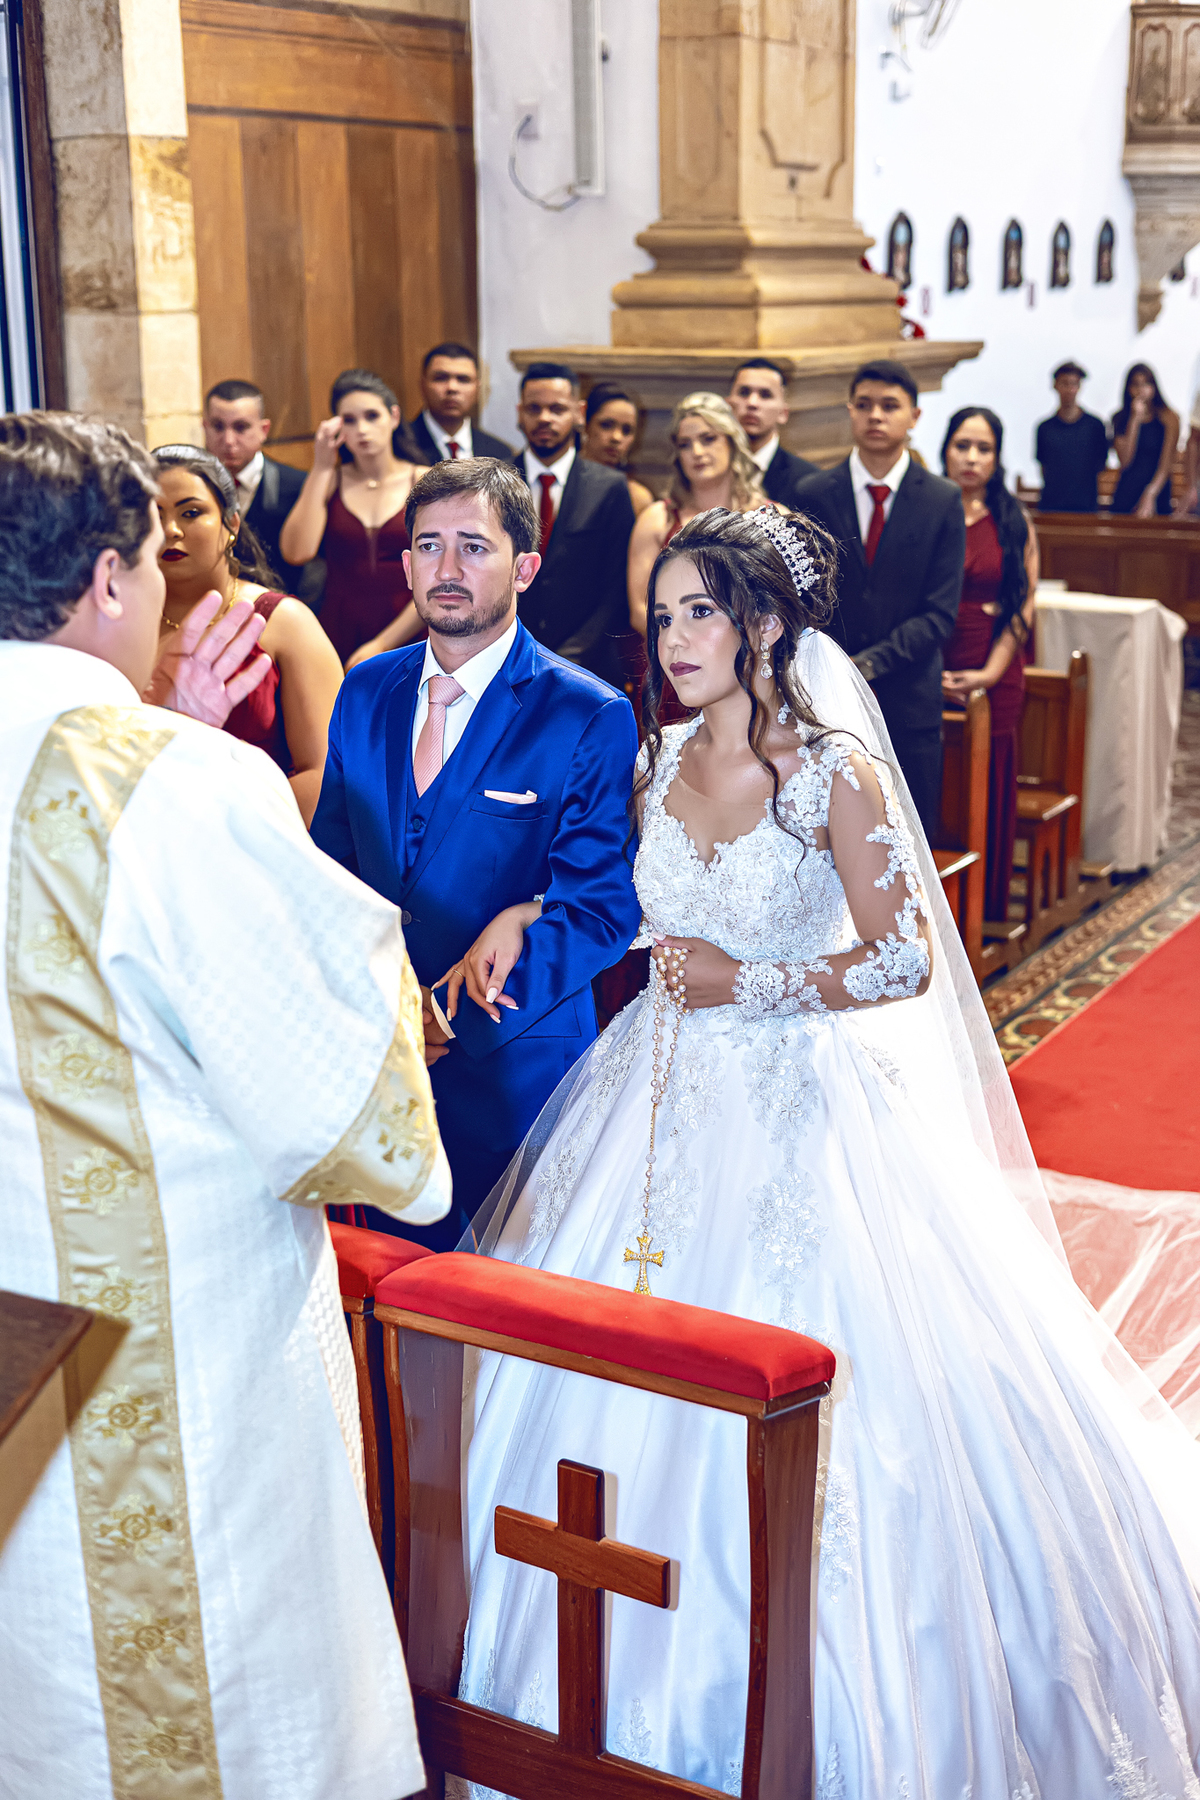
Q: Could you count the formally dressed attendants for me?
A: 10